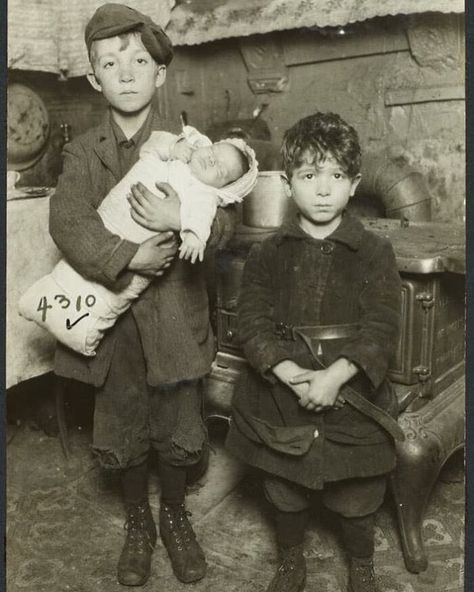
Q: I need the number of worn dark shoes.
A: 4